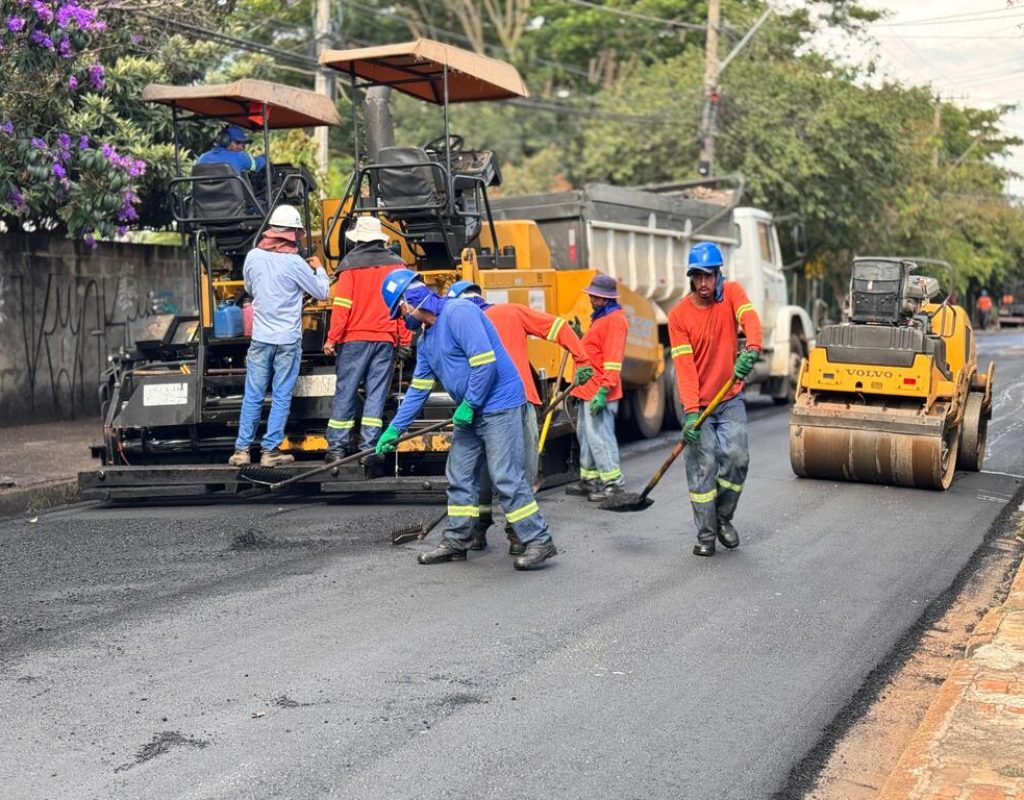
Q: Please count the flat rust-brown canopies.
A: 2